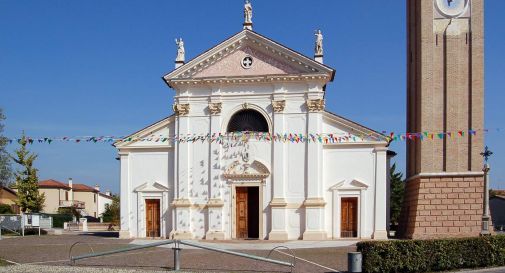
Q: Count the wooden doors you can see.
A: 3